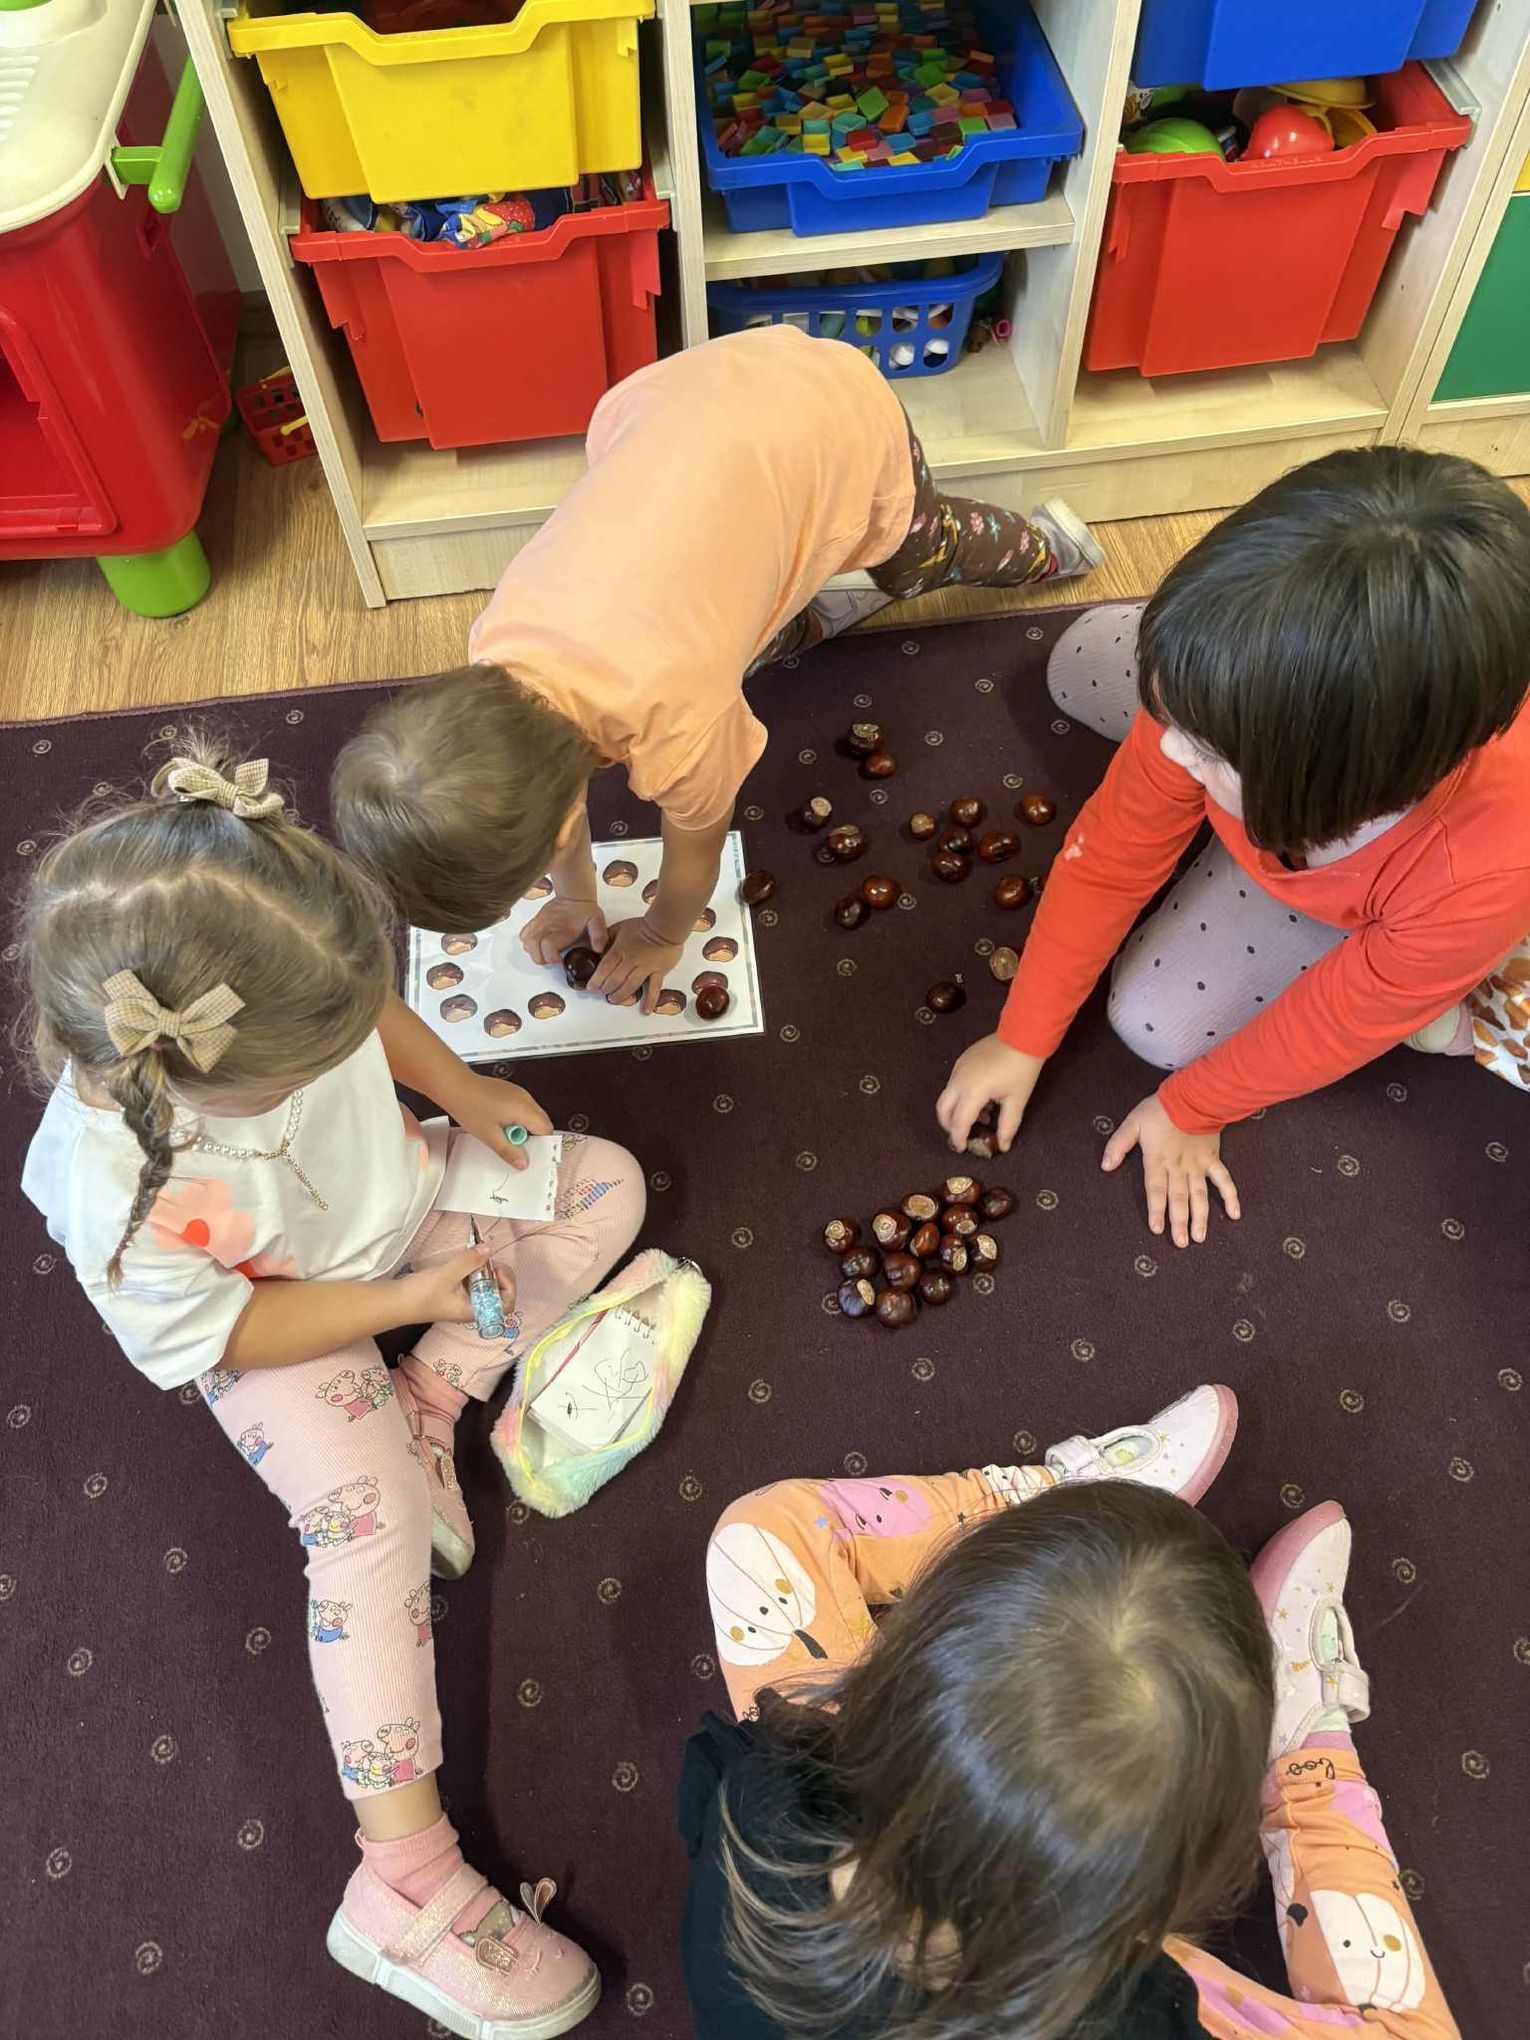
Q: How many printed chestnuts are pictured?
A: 14